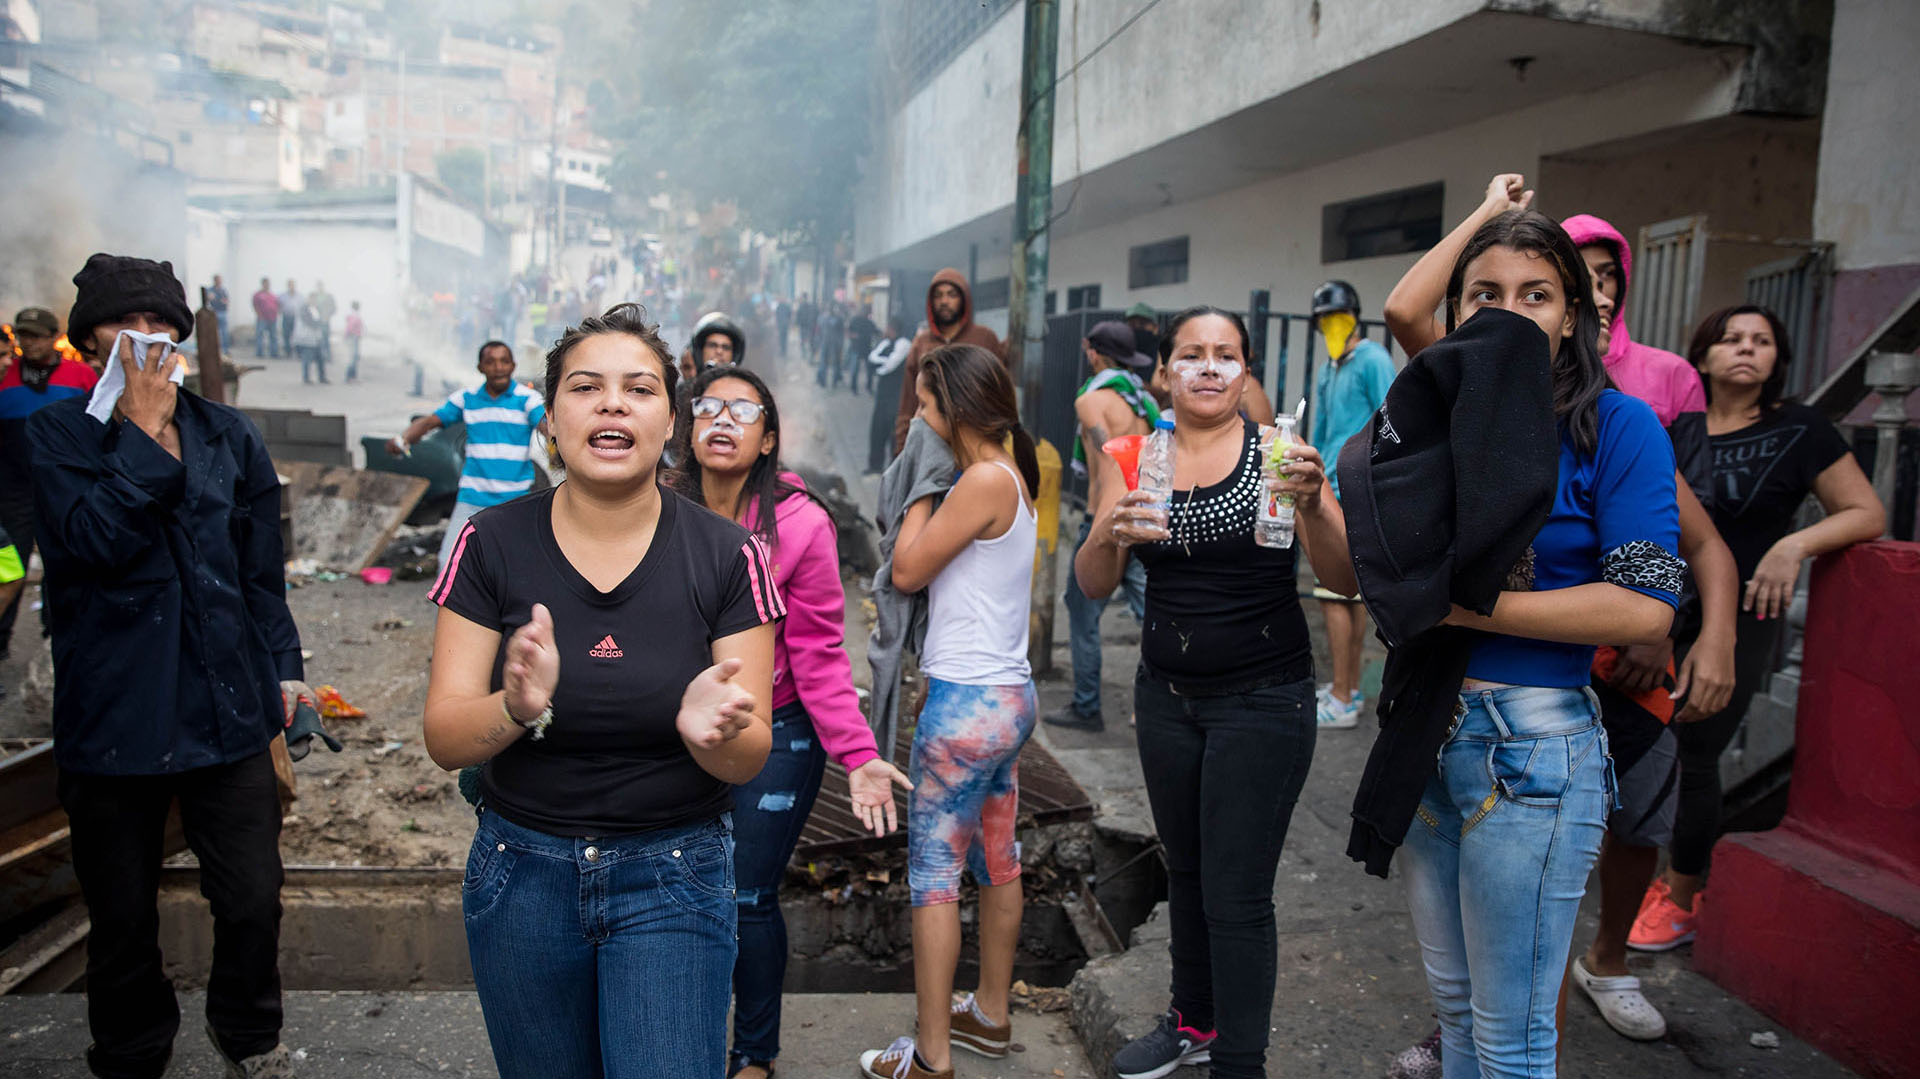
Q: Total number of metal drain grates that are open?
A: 1